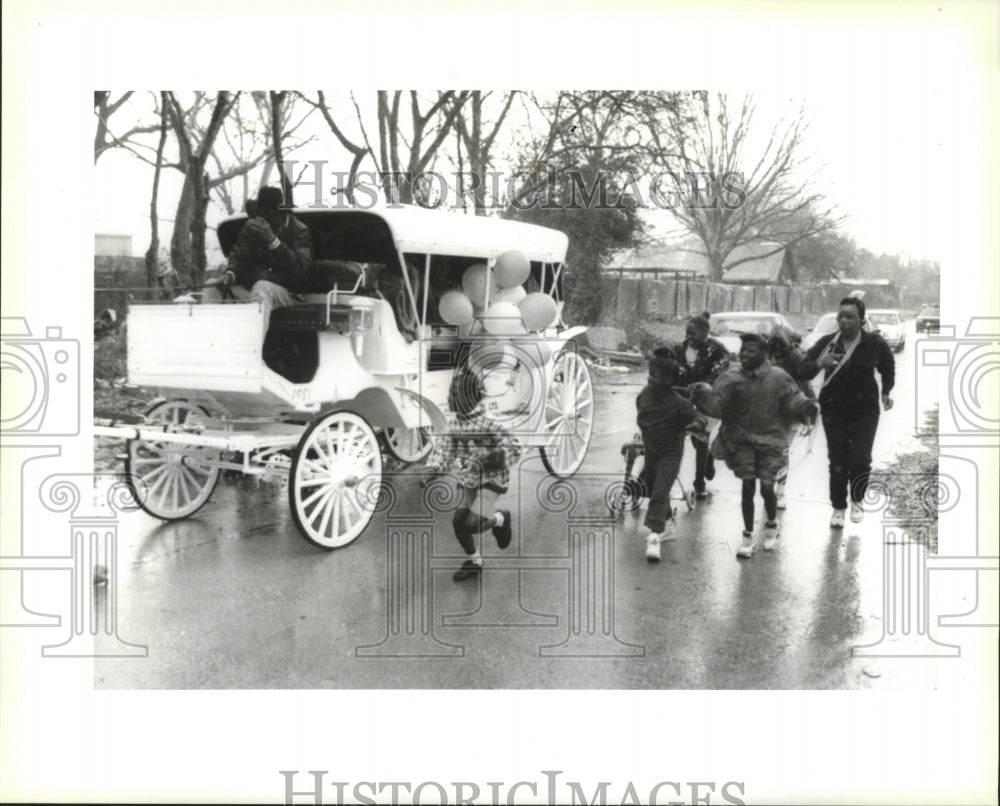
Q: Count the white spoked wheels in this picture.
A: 4